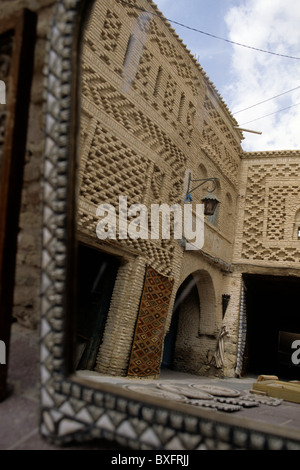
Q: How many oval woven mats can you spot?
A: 3